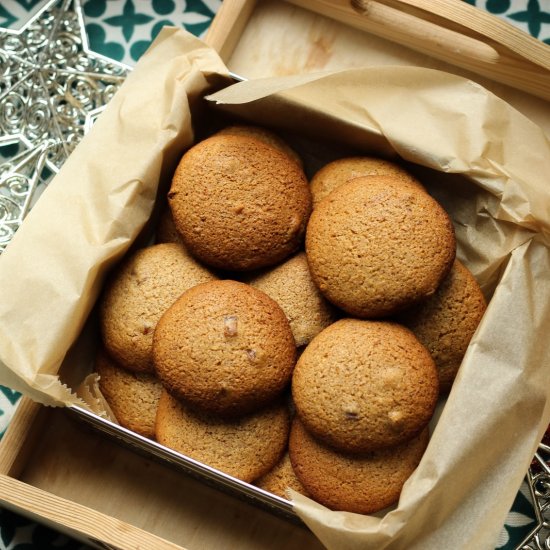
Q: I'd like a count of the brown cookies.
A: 14